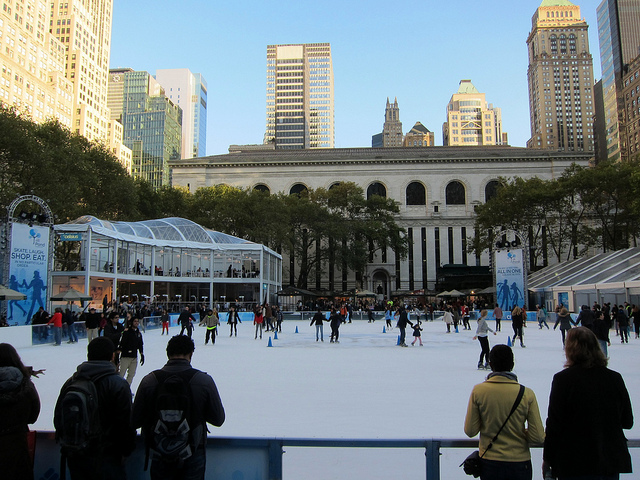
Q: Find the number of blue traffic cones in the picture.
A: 7